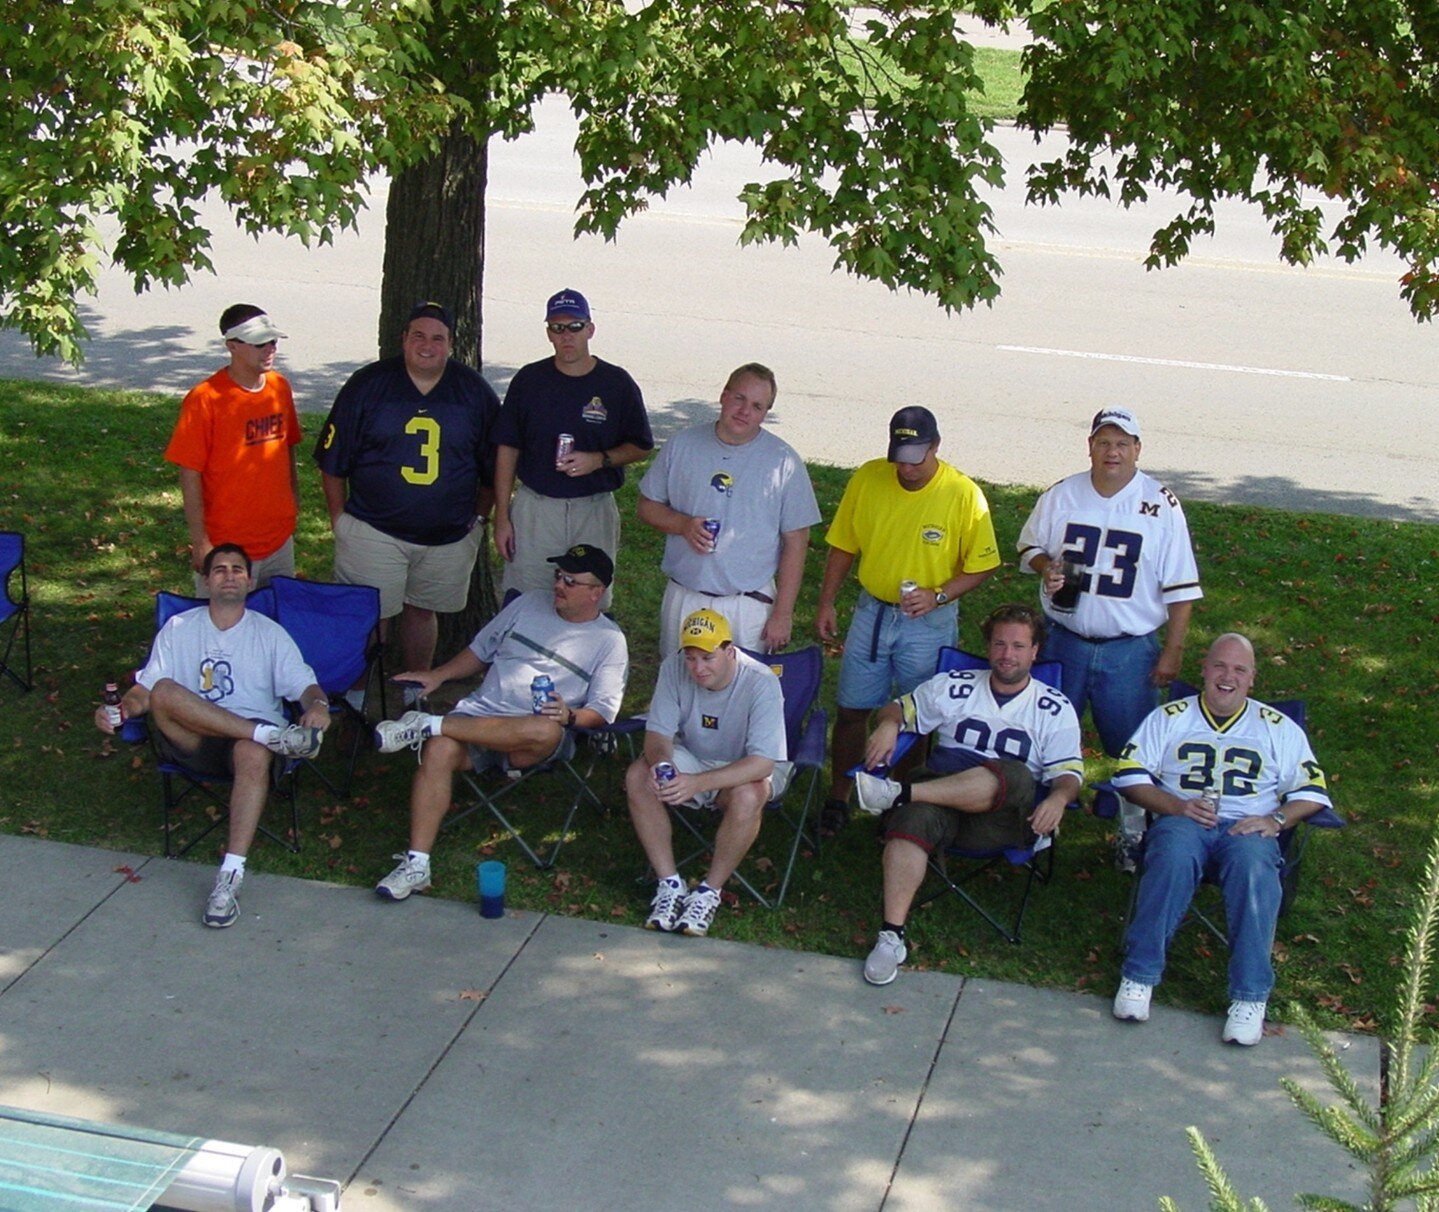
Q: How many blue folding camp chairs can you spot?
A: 7